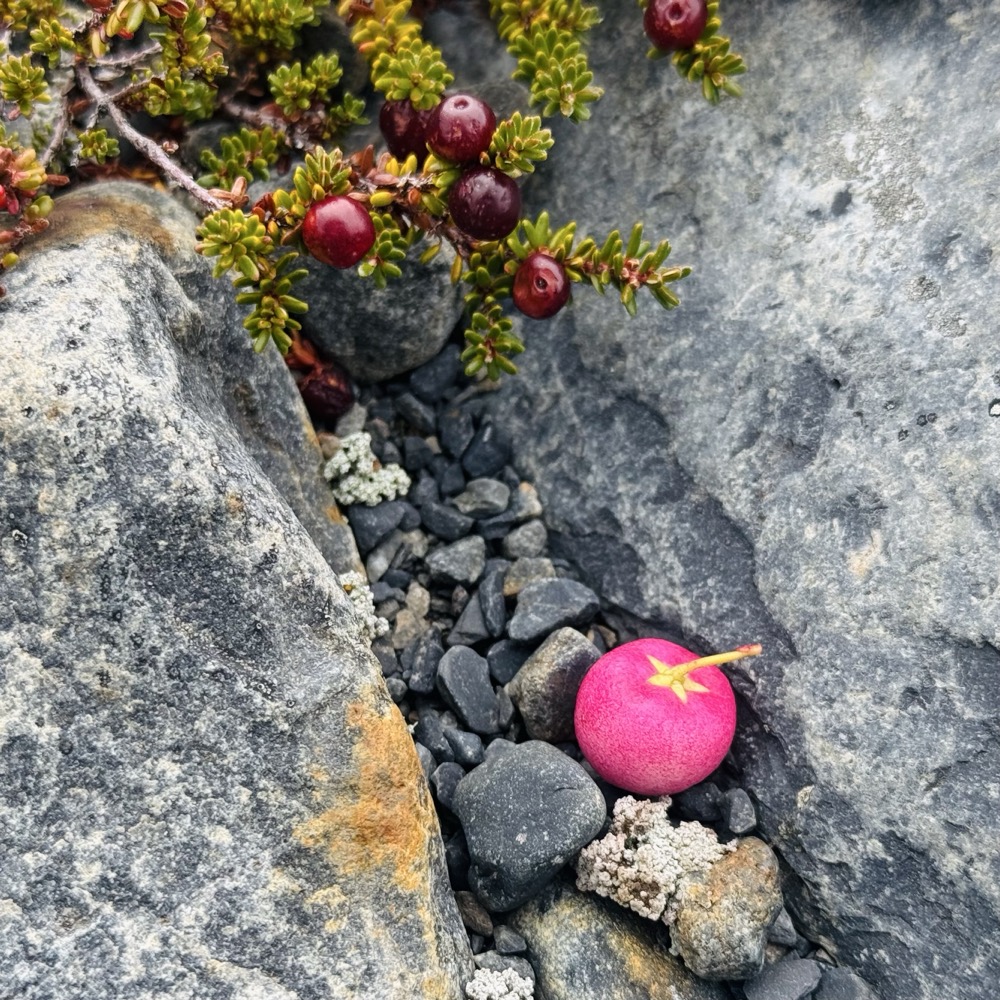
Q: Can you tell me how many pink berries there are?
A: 1